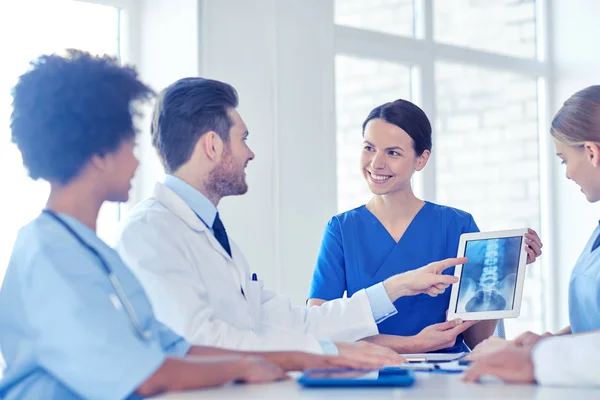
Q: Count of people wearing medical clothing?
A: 4